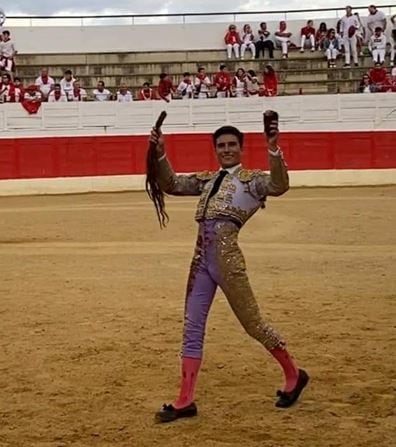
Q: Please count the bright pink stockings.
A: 2